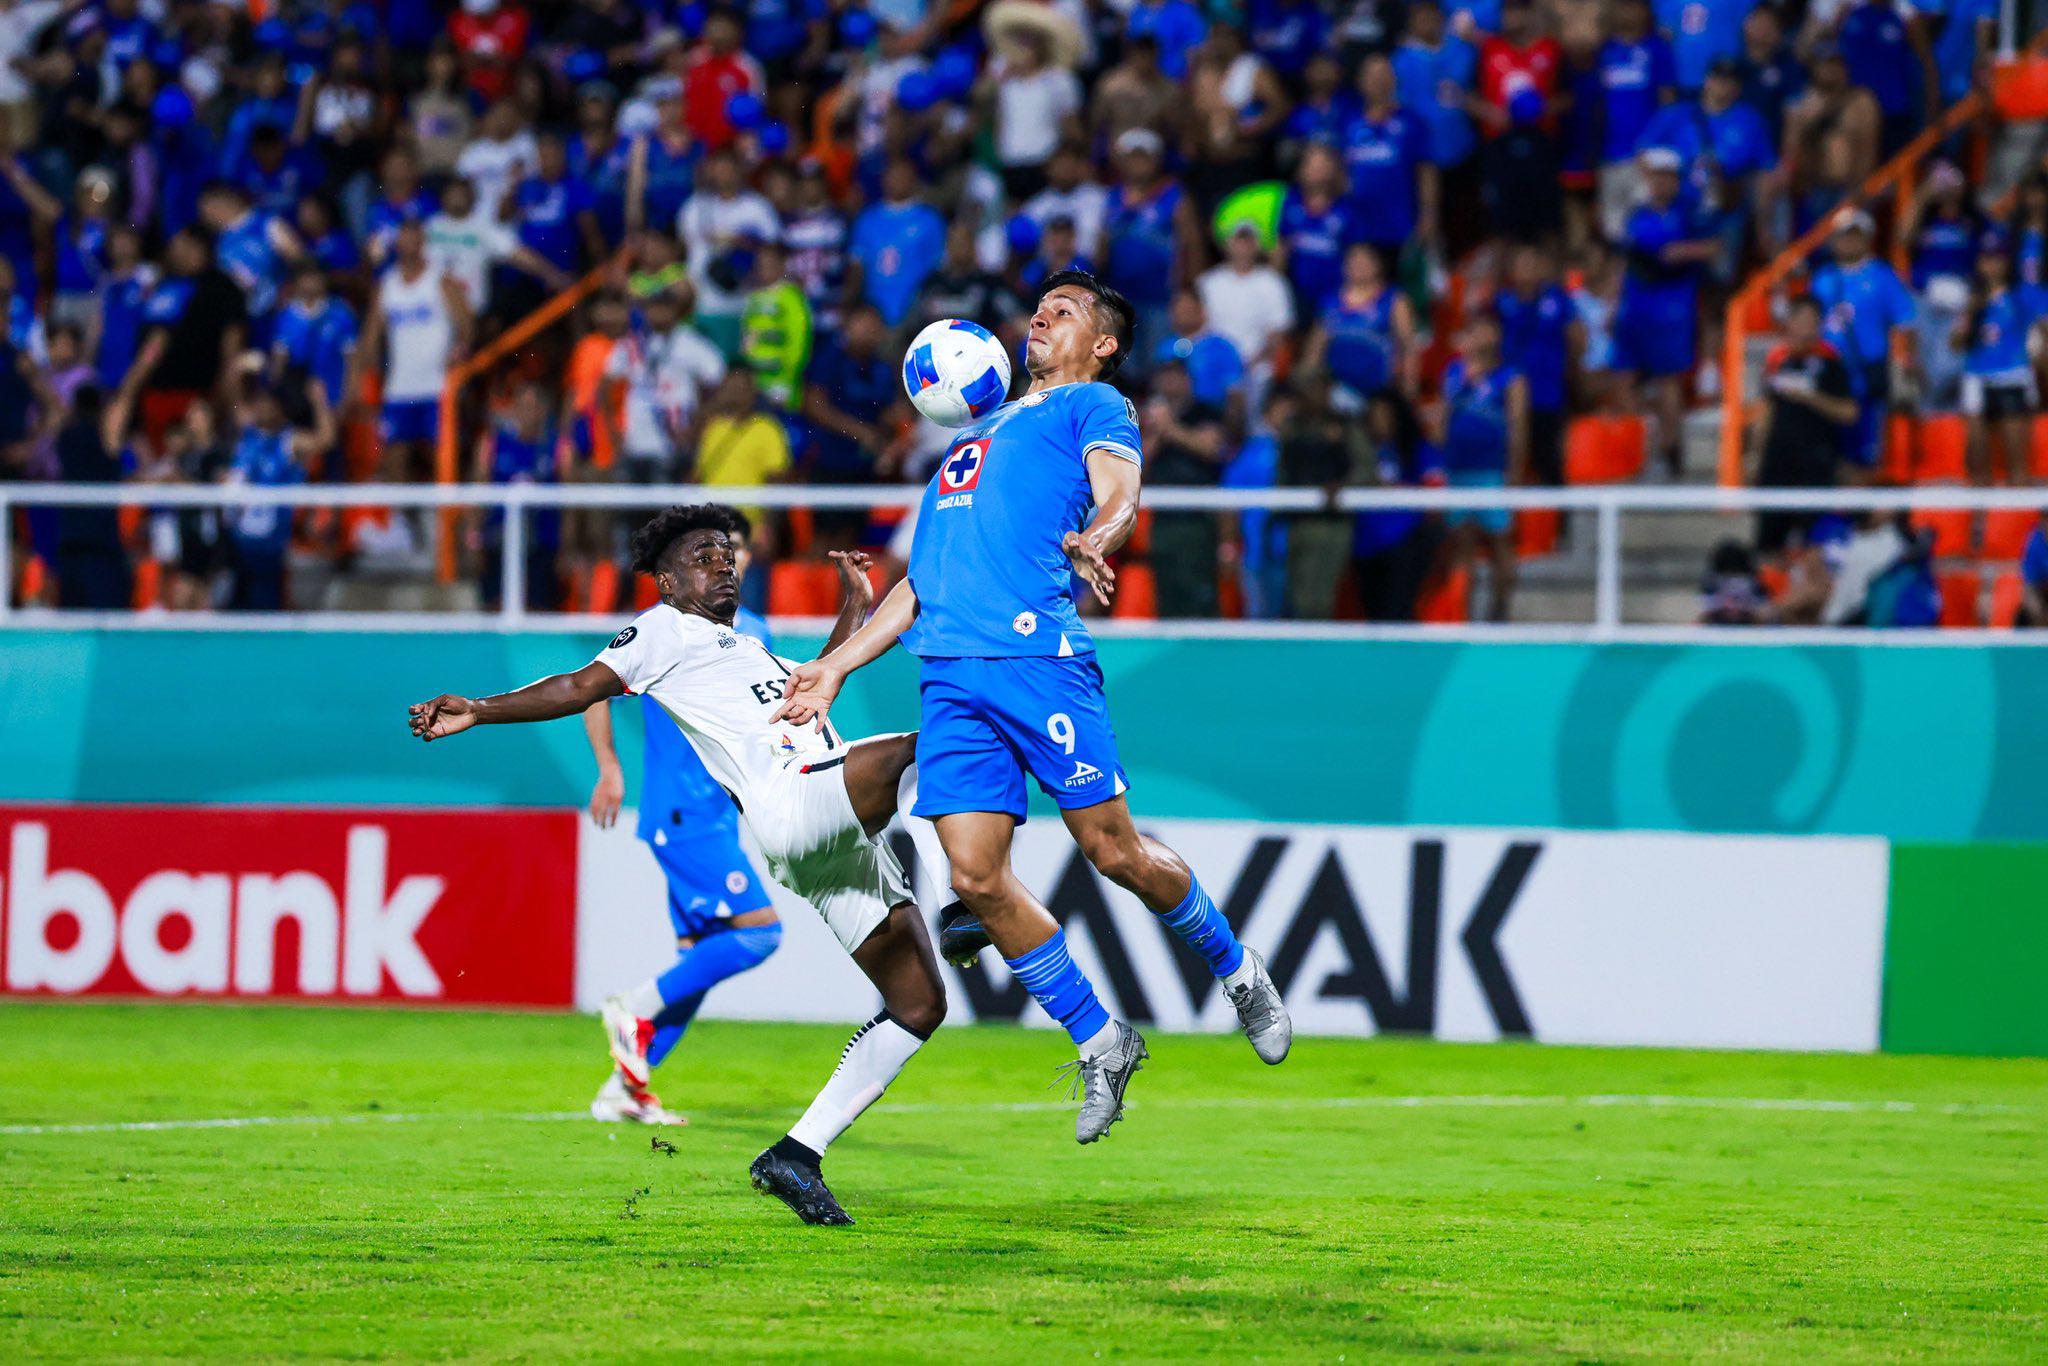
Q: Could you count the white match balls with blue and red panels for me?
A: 1